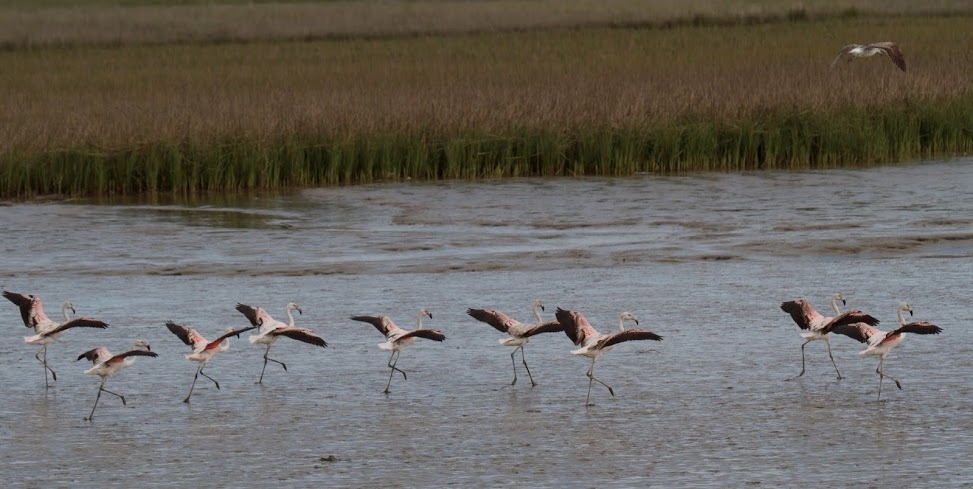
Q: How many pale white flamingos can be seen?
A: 9